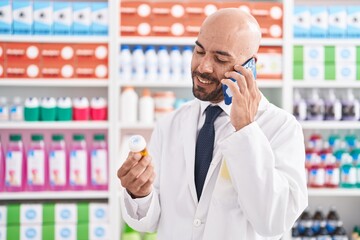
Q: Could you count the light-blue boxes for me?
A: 10